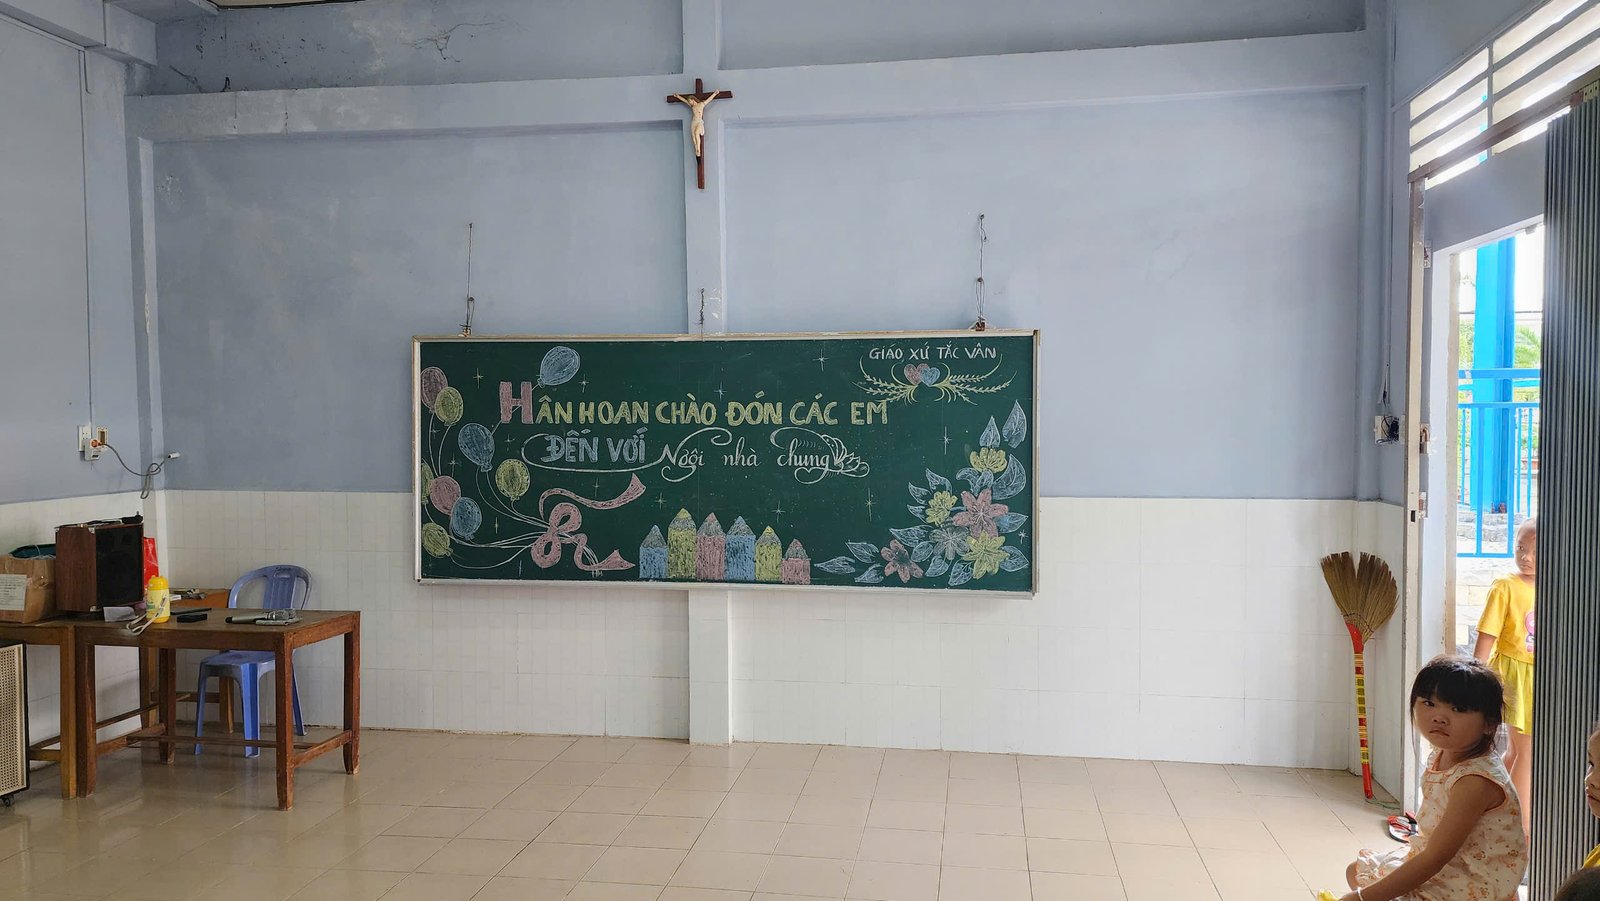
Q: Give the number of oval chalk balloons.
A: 9